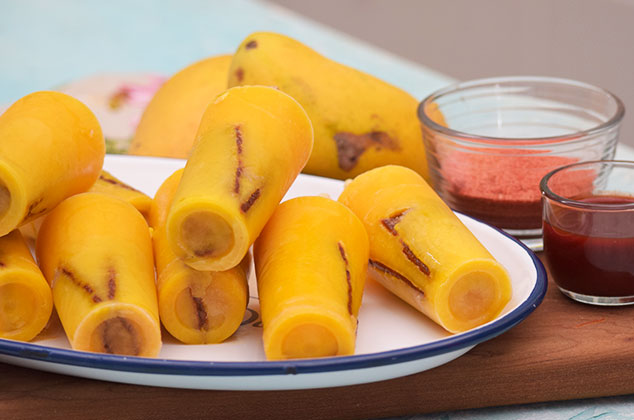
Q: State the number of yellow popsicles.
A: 8